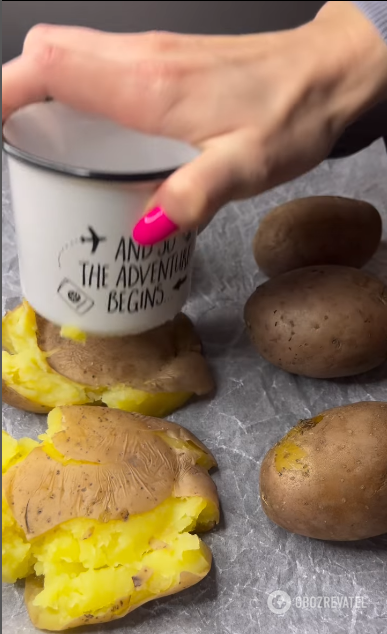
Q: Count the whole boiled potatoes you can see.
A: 3